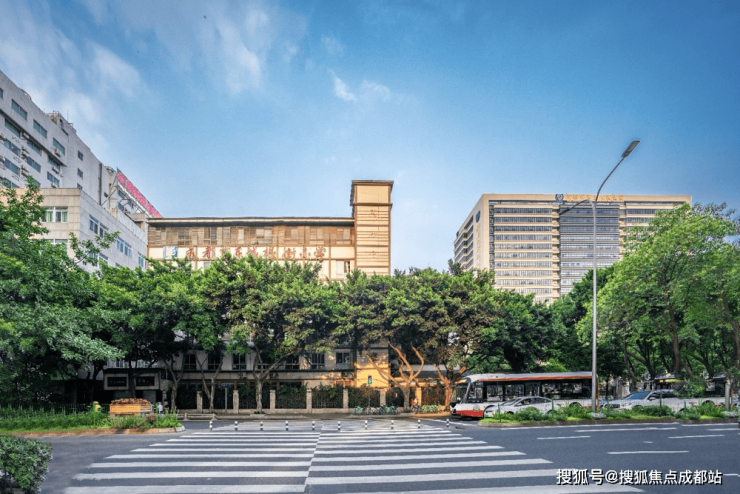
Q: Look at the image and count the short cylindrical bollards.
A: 10